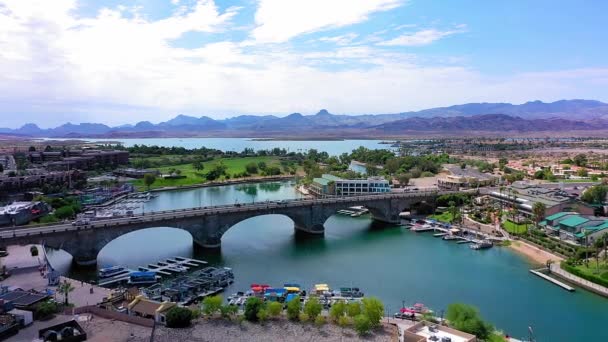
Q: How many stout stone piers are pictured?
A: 4